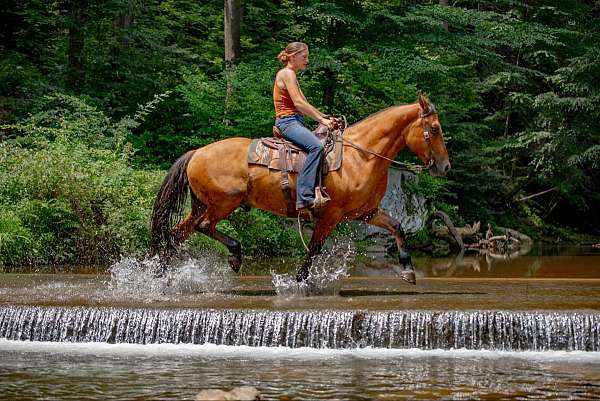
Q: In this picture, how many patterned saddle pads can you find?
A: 1